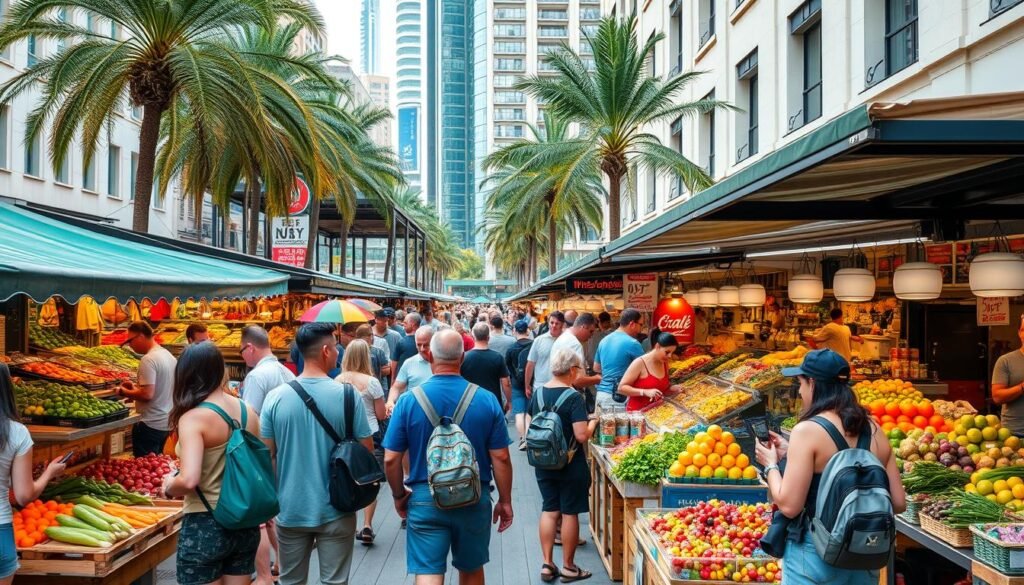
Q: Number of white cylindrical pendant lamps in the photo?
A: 8